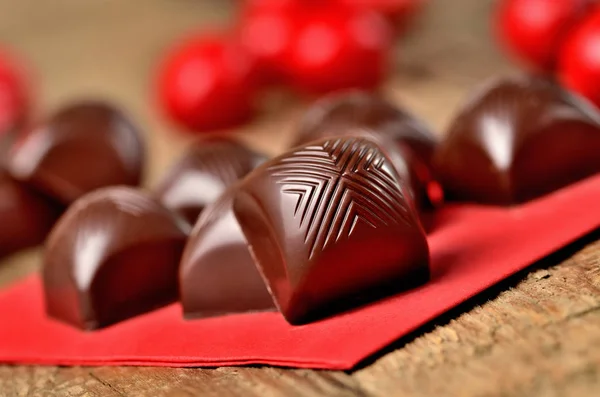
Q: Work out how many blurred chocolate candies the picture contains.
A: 6